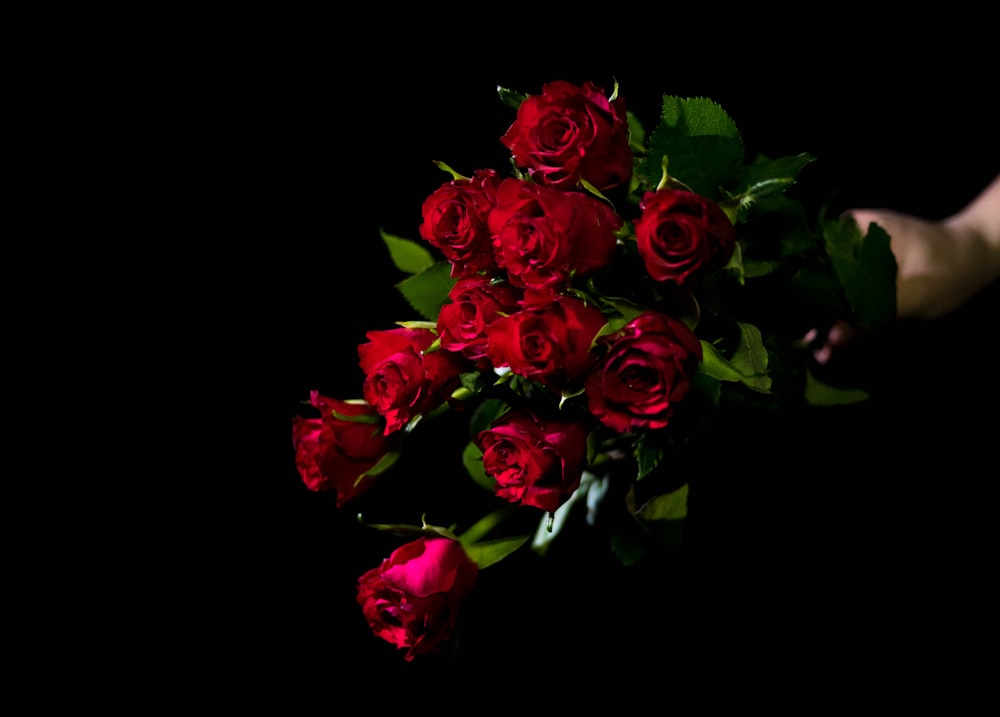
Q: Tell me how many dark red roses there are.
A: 11